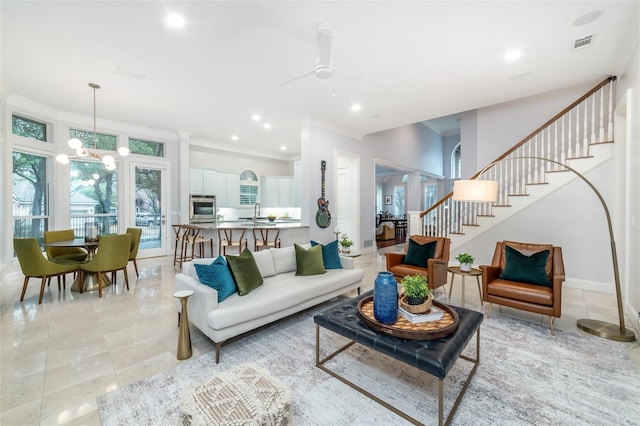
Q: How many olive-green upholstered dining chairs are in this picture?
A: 4